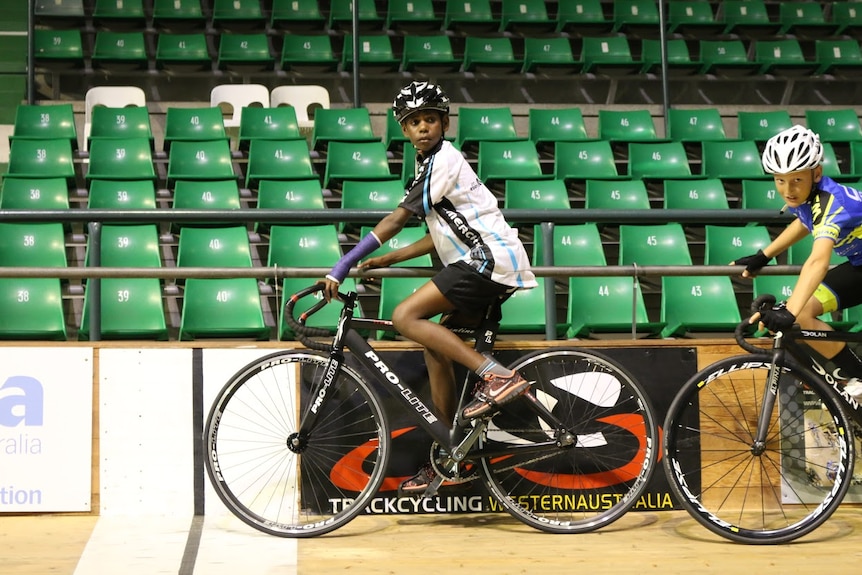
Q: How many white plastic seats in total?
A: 3